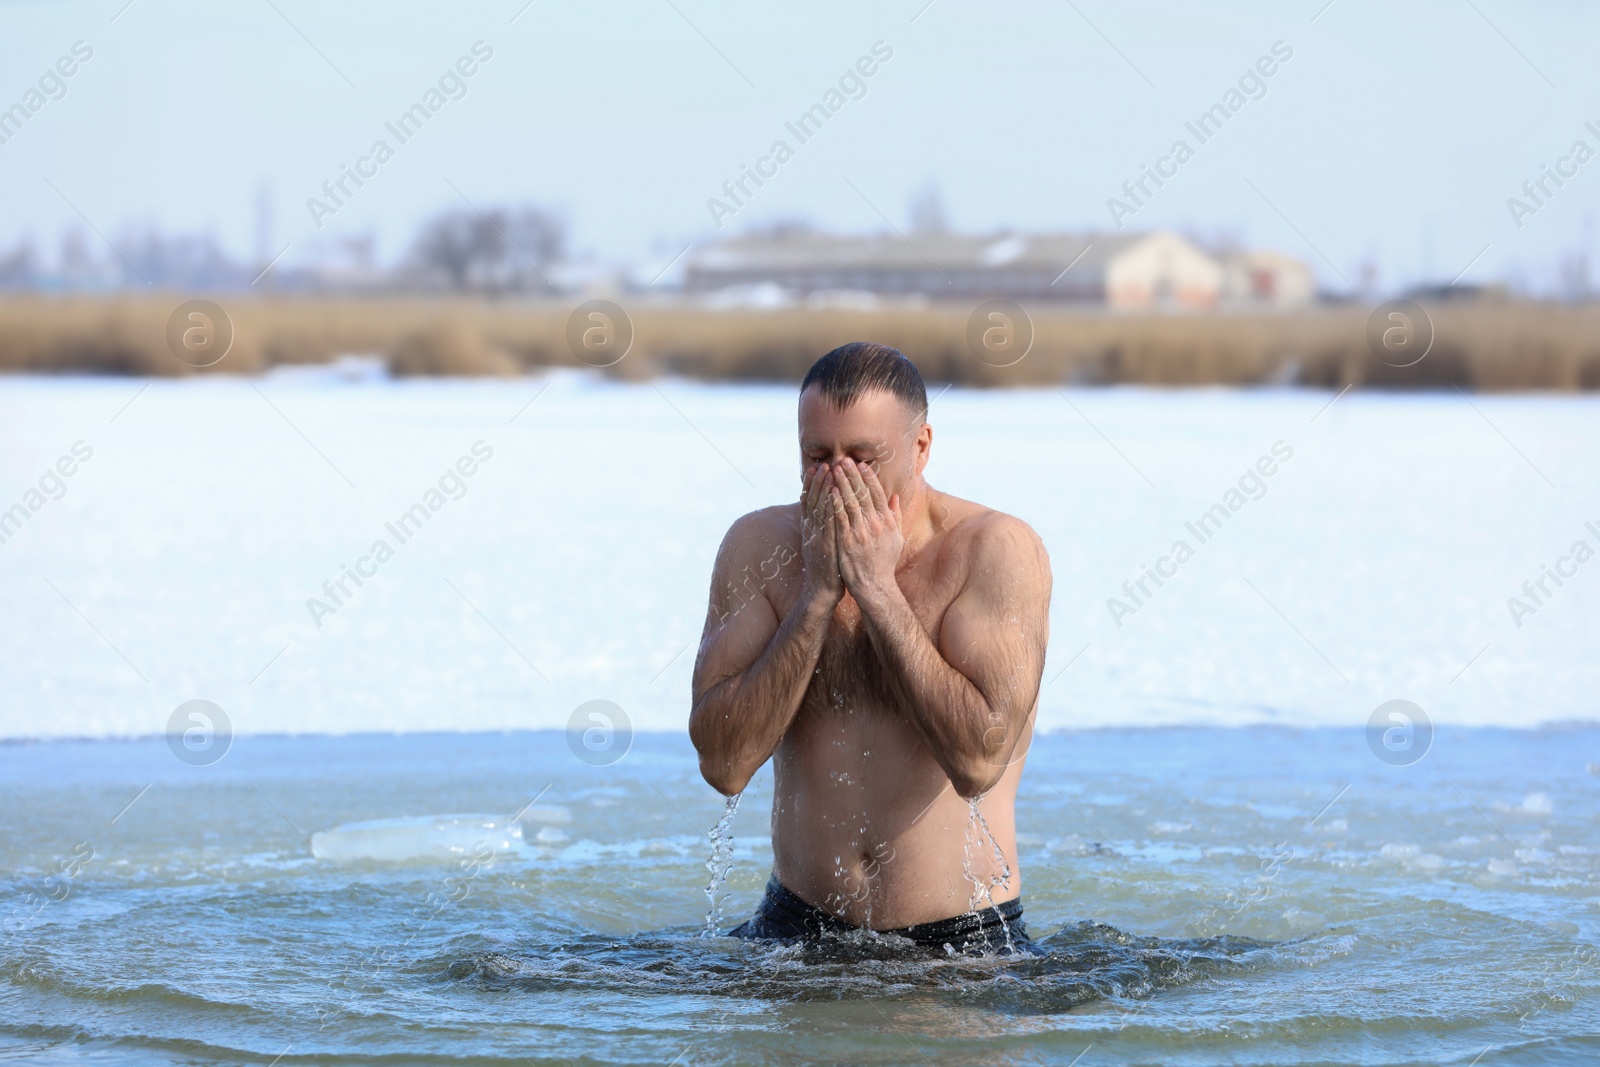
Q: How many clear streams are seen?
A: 2